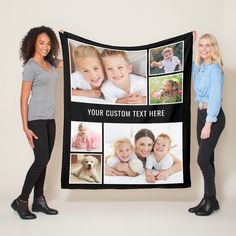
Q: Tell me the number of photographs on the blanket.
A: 6